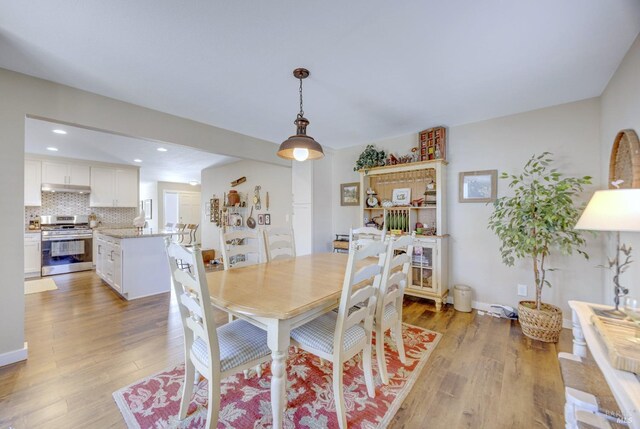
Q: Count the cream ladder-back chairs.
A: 6